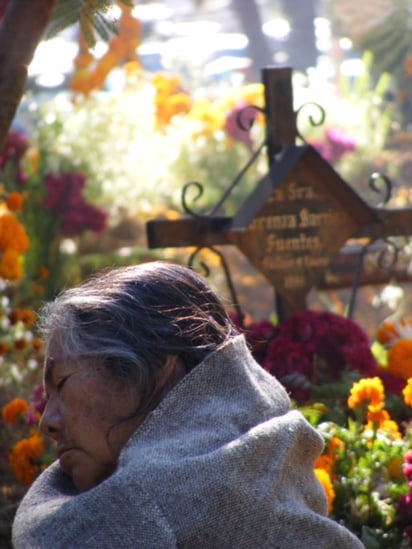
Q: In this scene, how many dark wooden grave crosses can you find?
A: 1